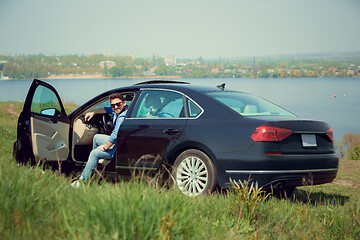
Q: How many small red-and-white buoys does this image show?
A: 2